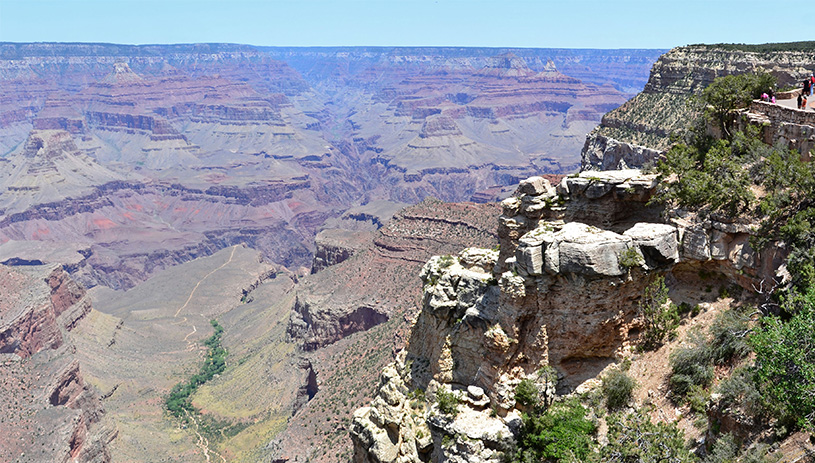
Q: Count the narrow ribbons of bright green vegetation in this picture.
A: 1